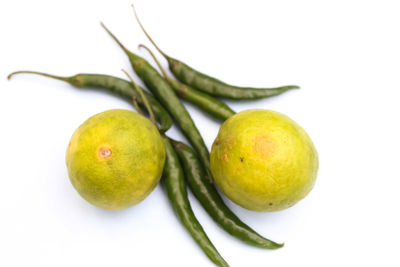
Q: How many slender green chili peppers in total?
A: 6